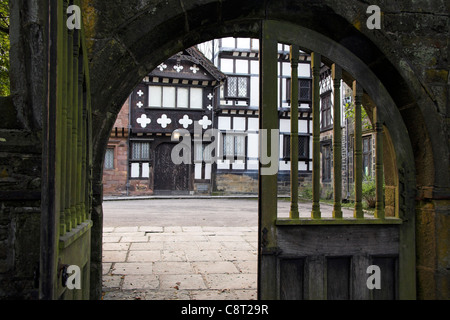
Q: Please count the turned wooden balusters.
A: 10